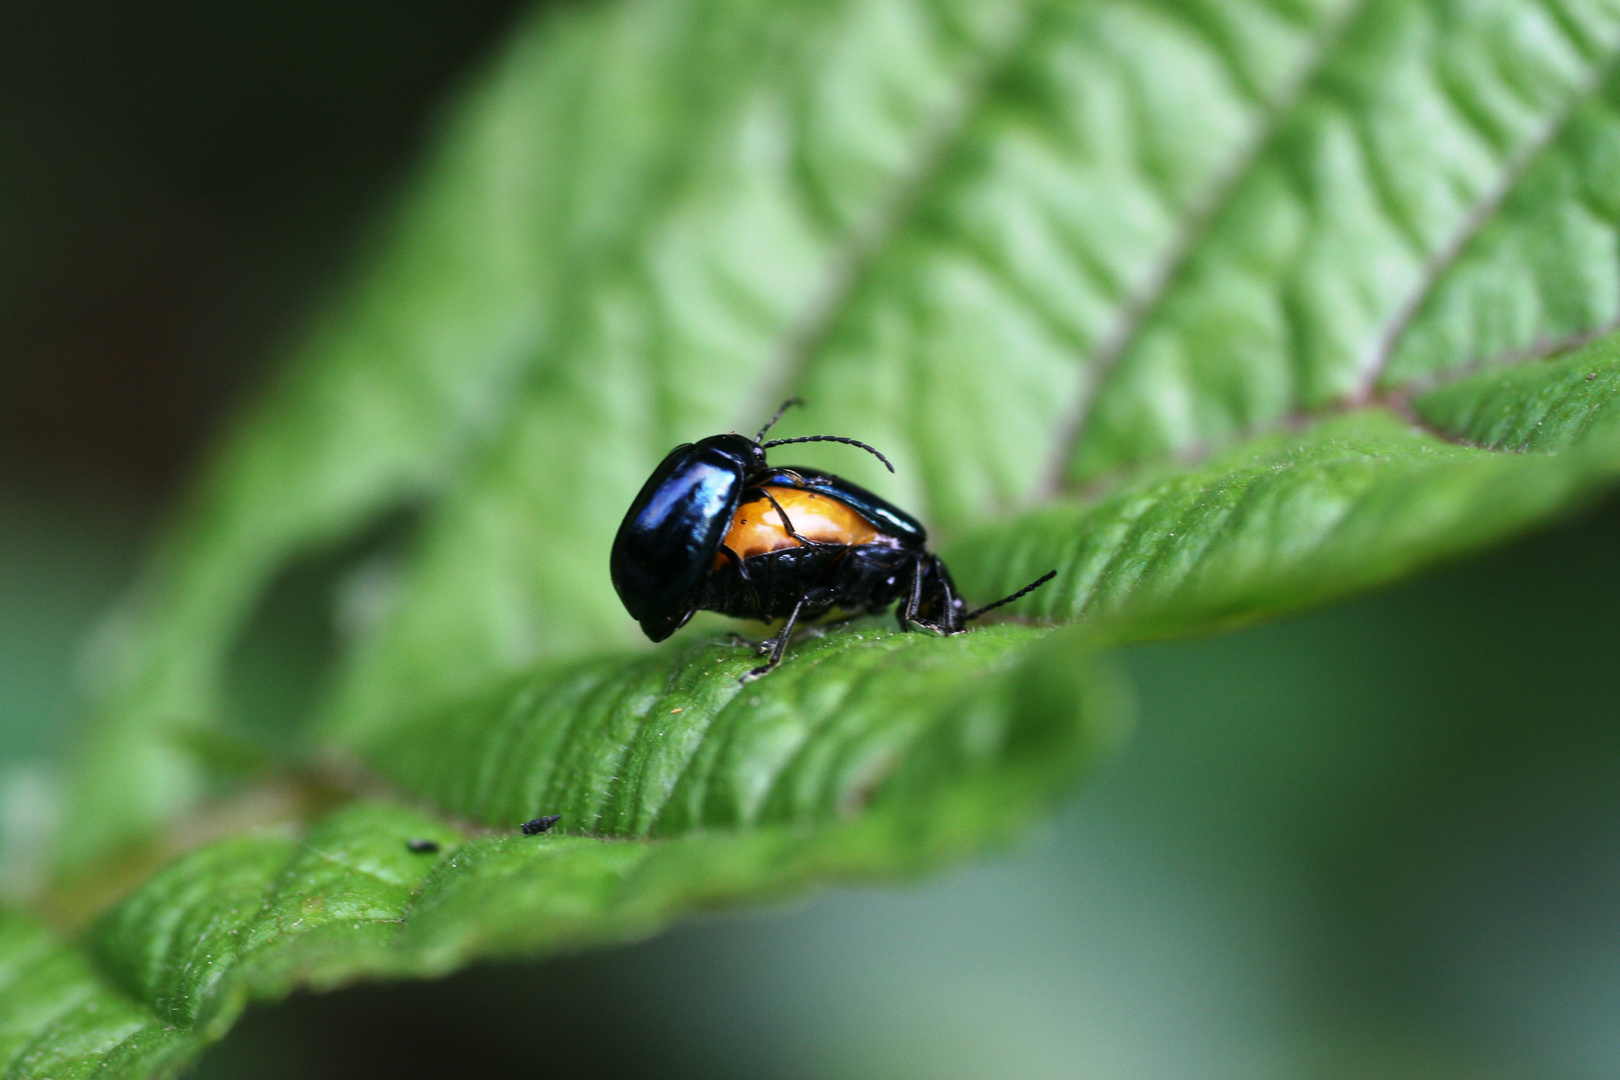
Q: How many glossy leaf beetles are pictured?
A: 2